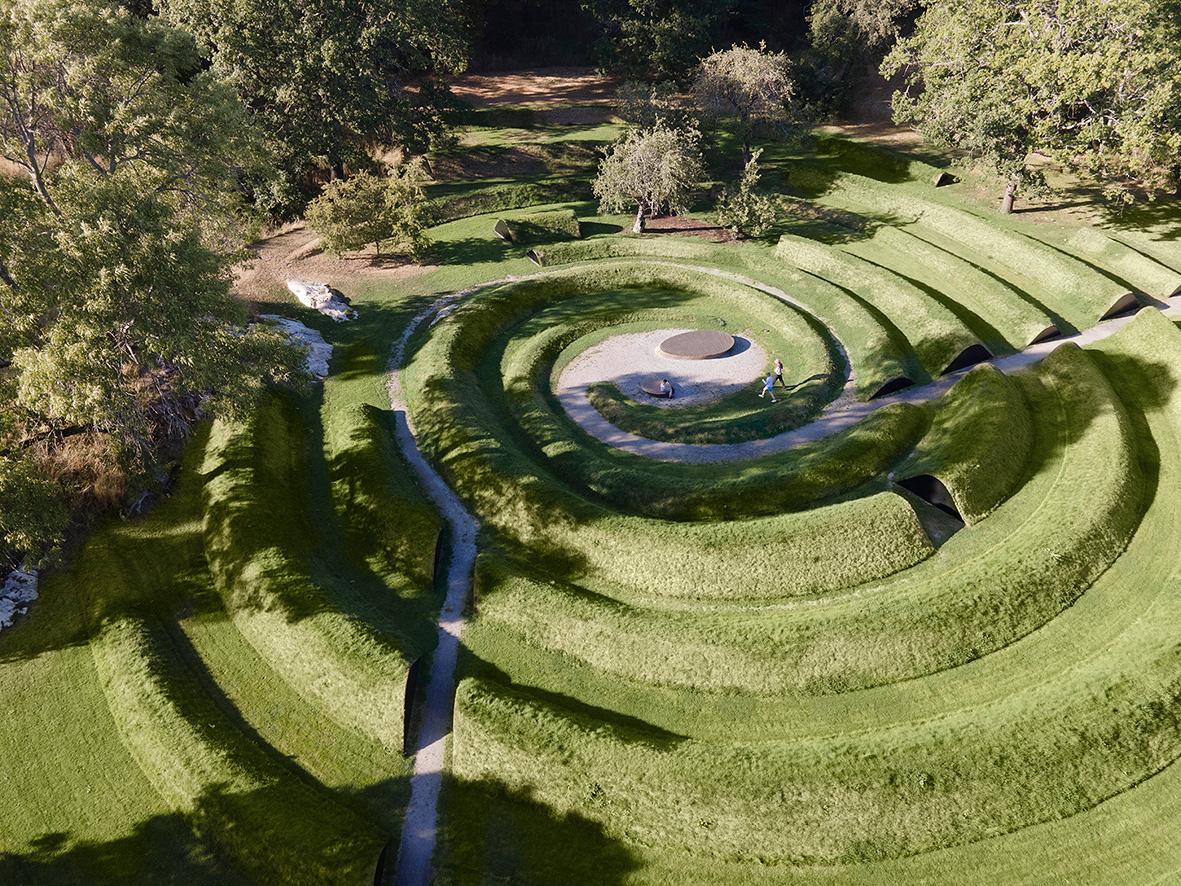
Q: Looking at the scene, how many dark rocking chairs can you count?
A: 0